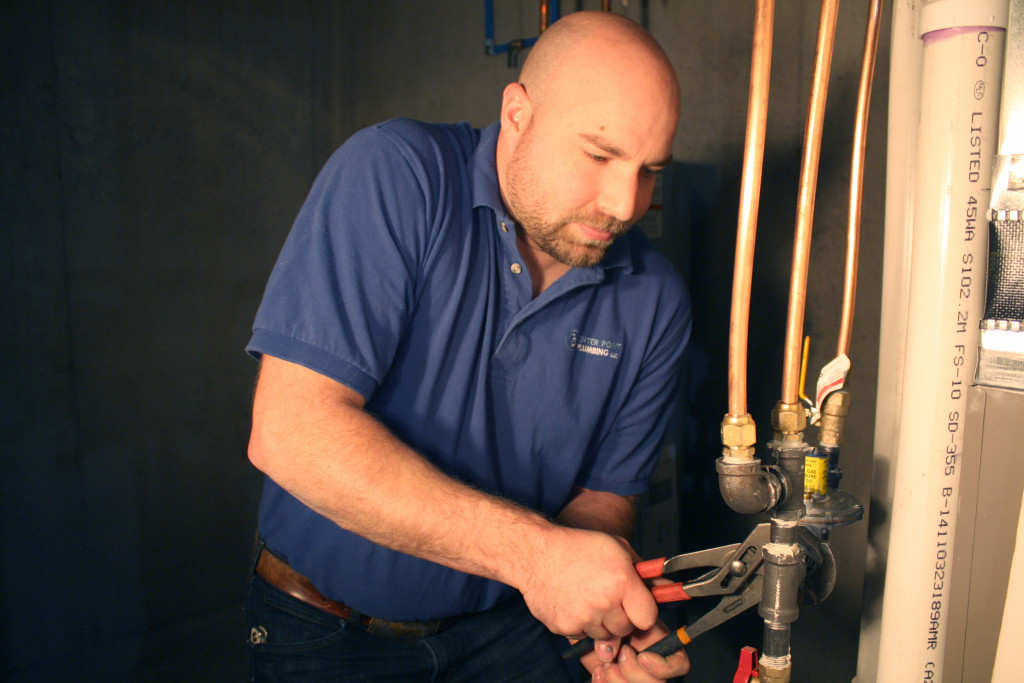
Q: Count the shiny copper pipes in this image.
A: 3